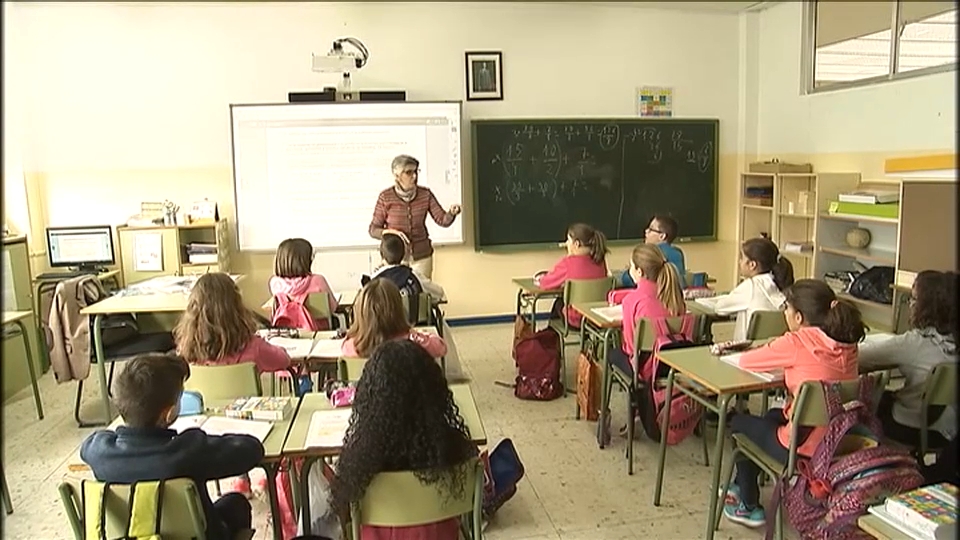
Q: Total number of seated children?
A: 12